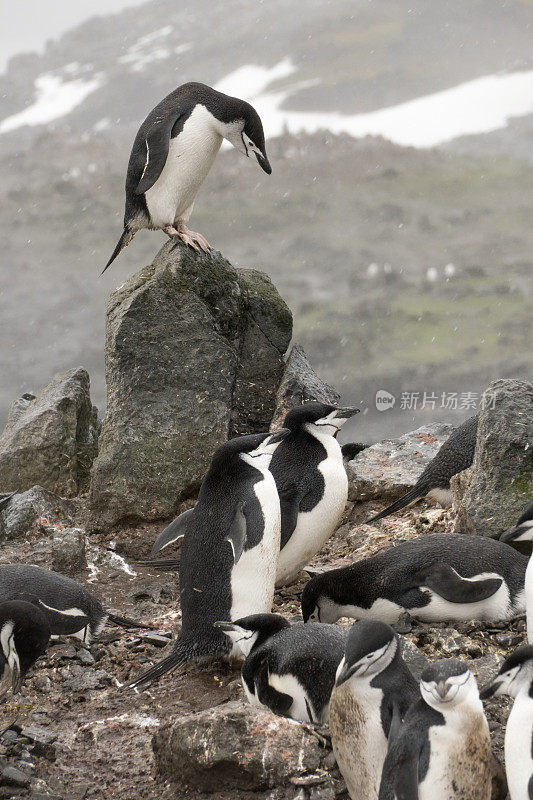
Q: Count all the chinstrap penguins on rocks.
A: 1